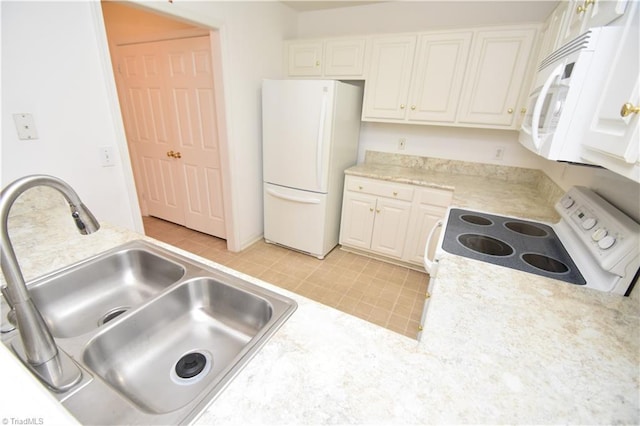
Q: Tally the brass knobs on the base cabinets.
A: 4